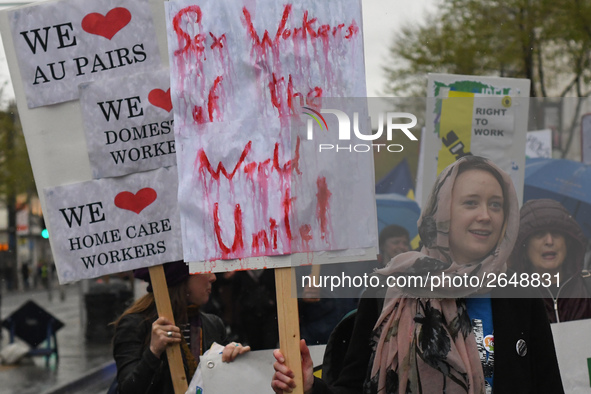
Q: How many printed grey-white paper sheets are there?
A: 3